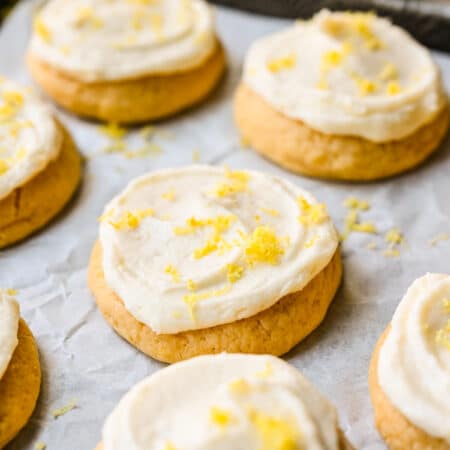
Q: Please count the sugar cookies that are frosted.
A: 7